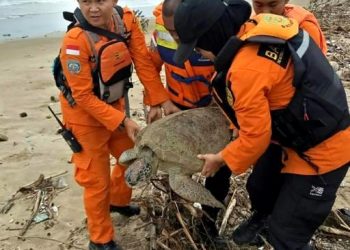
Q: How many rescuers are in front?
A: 2